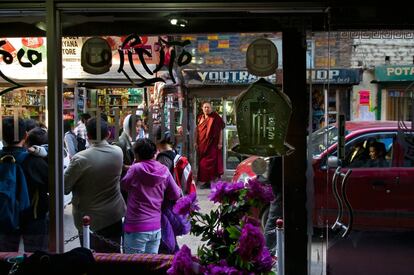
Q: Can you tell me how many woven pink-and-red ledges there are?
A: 1